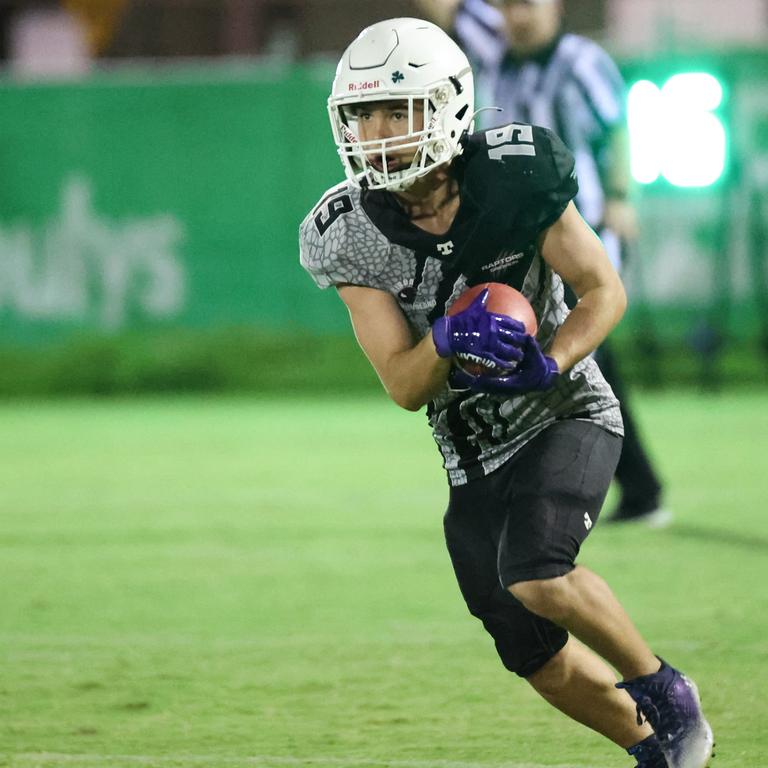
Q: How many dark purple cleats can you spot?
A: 2